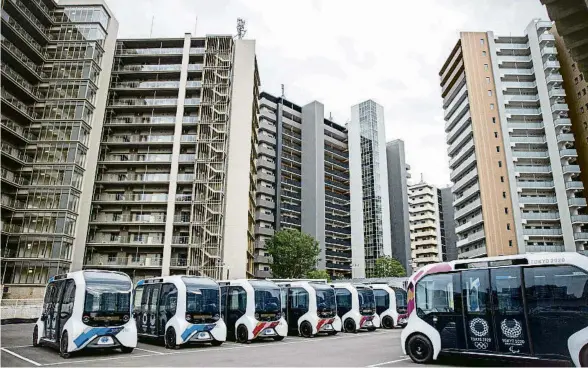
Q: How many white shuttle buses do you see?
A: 7